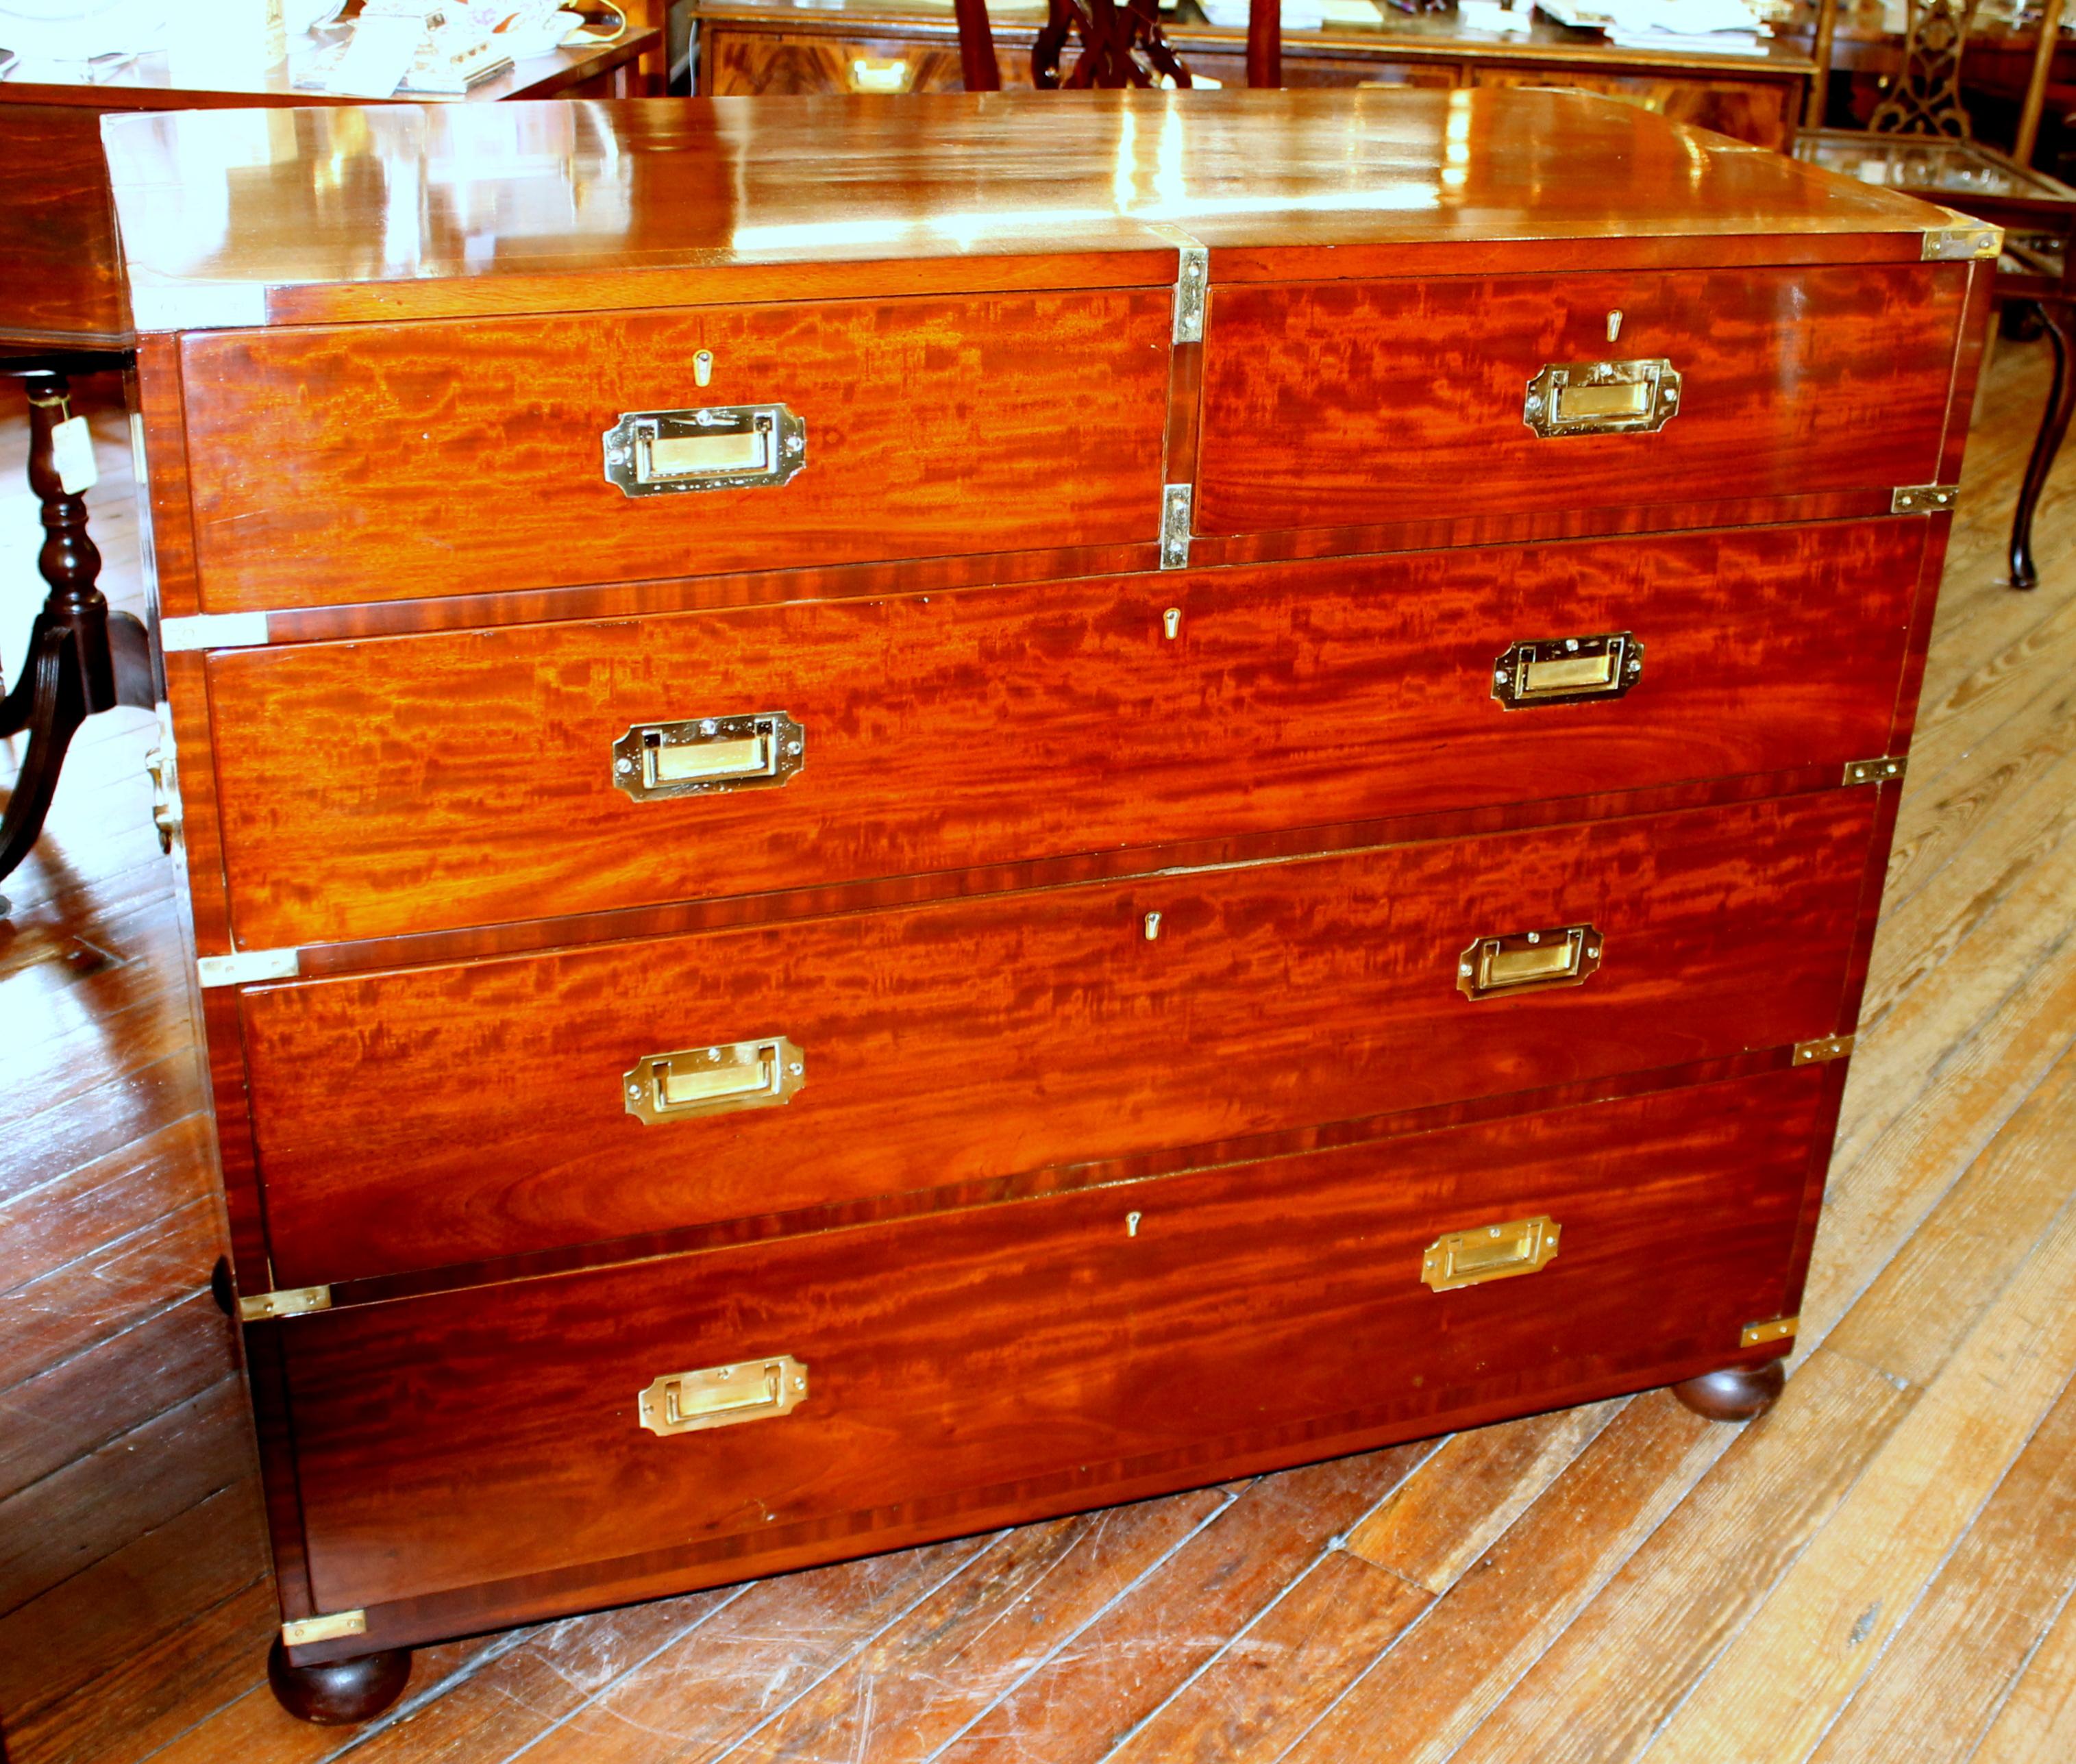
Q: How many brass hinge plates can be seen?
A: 12